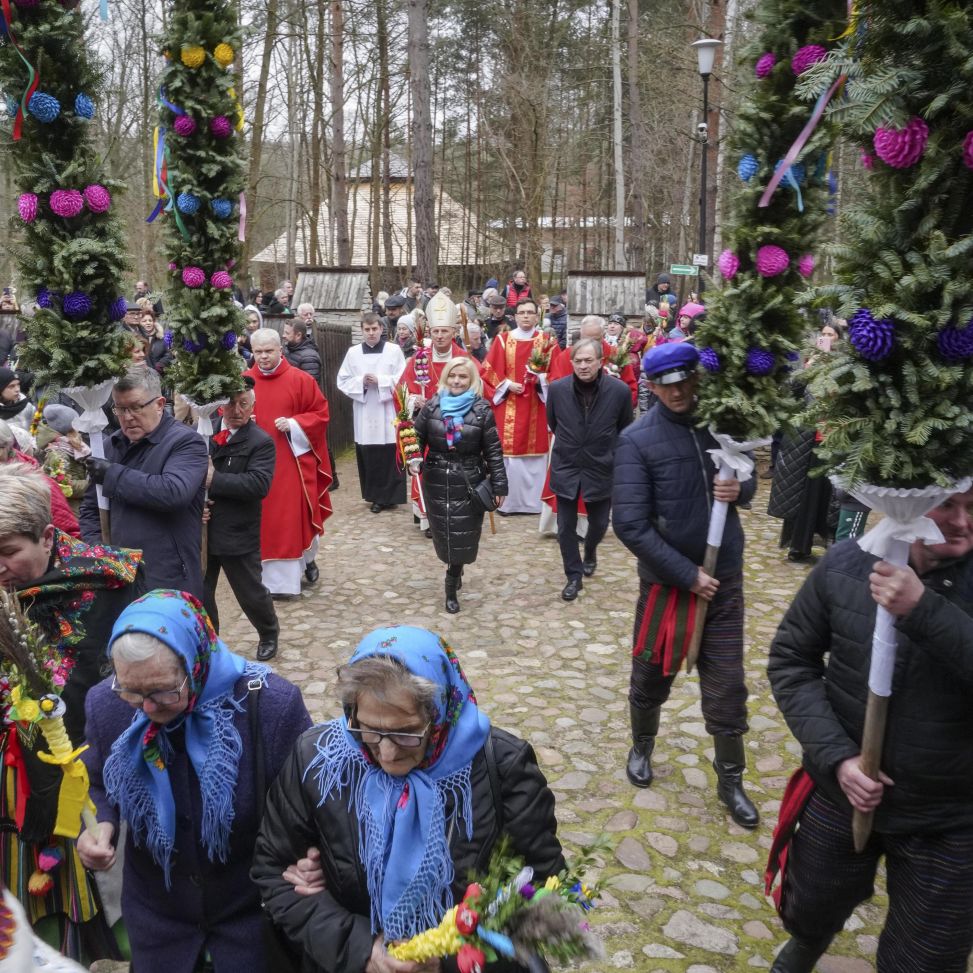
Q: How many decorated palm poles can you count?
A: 4